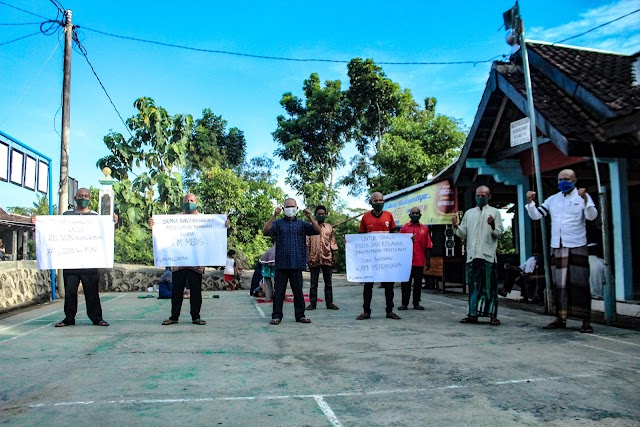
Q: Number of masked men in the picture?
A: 8